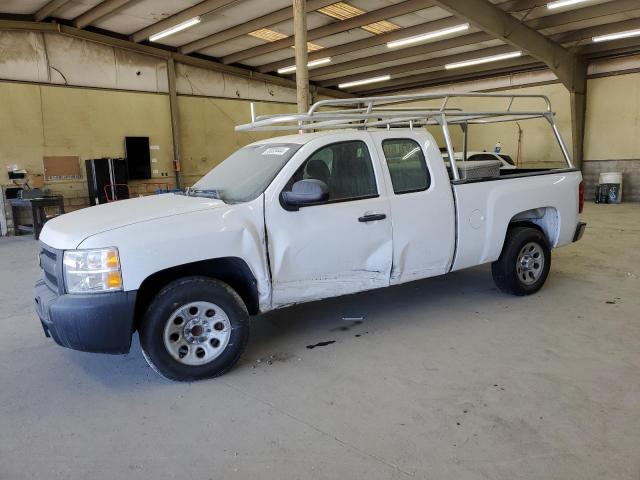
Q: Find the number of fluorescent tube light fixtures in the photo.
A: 7